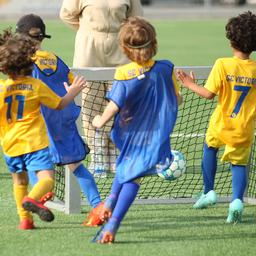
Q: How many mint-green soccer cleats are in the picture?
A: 2